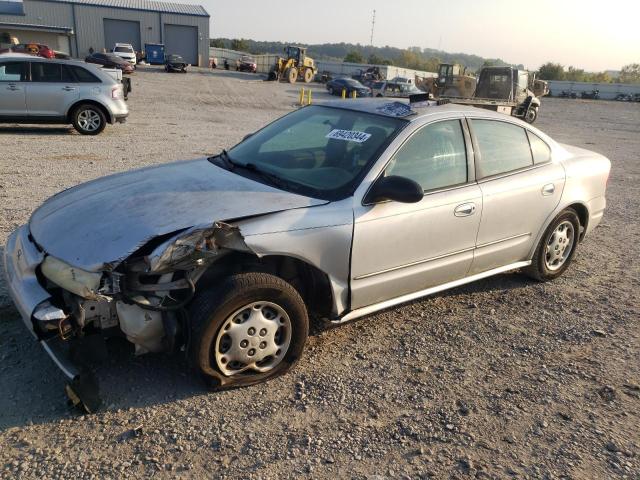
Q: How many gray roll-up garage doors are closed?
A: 2